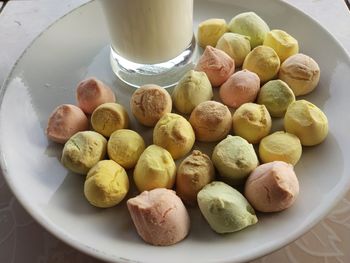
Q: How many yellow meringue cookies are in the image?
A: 11